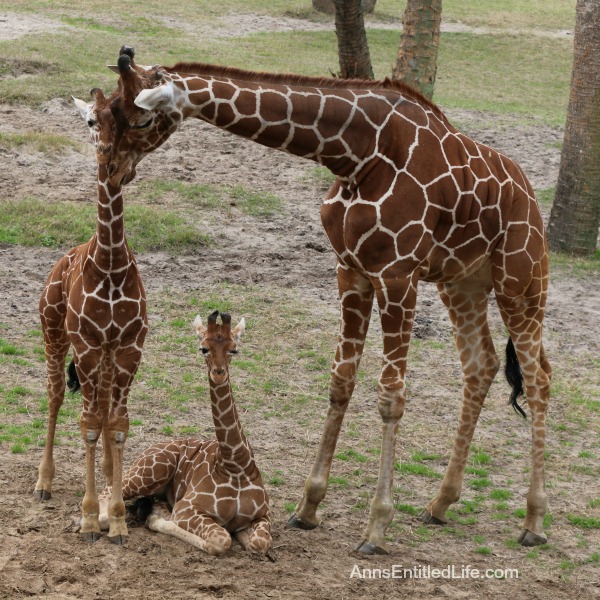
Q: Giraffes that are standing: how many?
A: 2